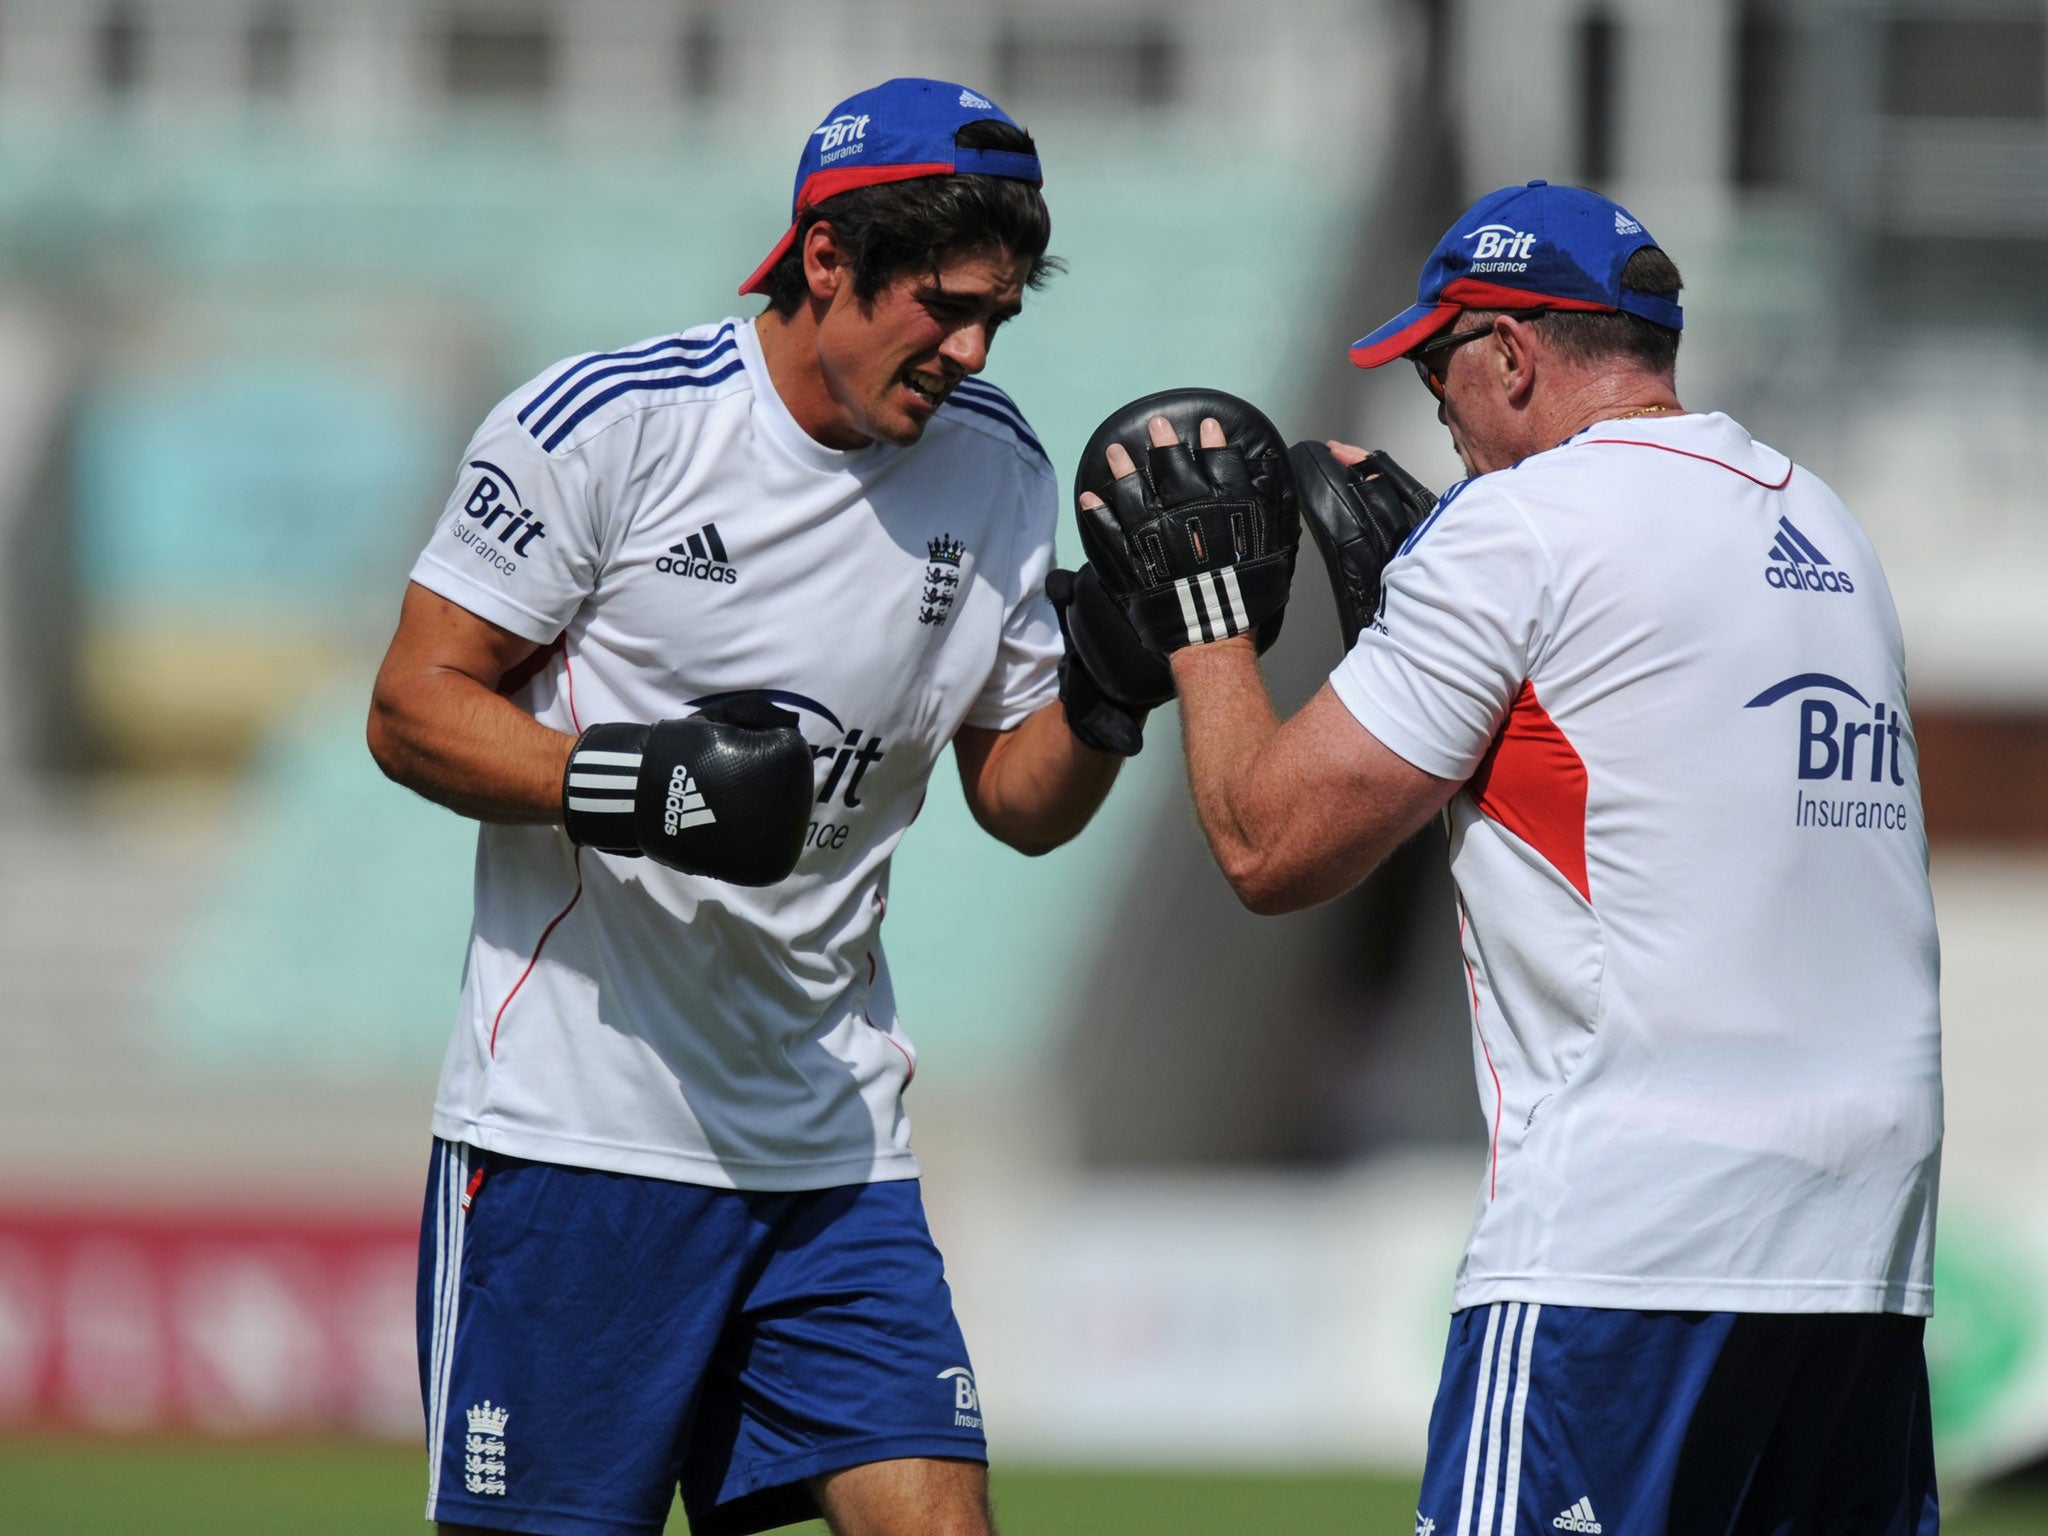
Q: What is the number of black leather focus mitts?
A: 2